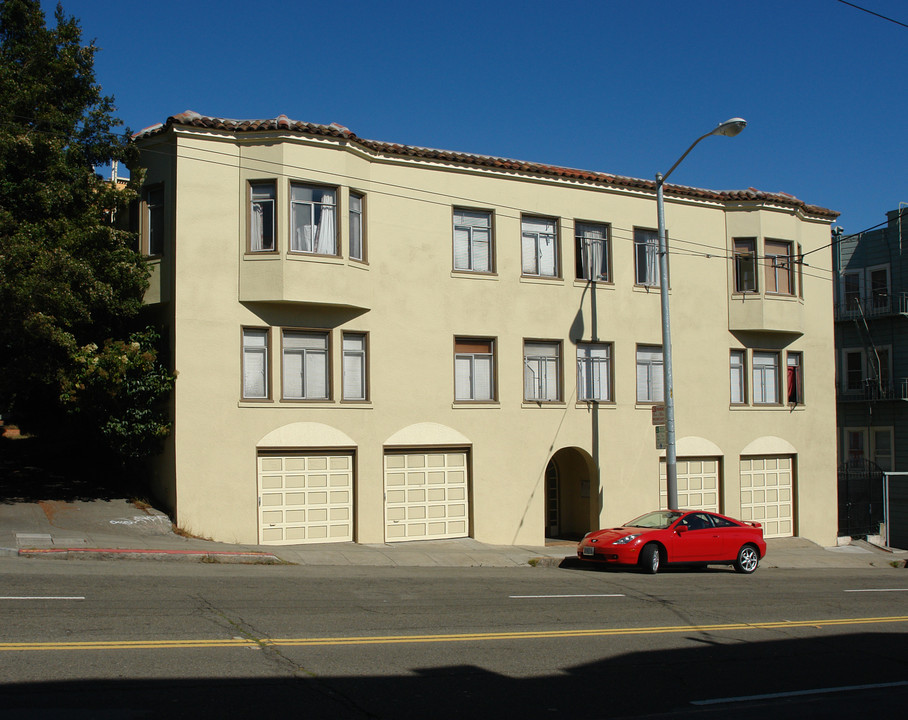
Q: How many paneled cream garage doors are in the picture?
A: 4